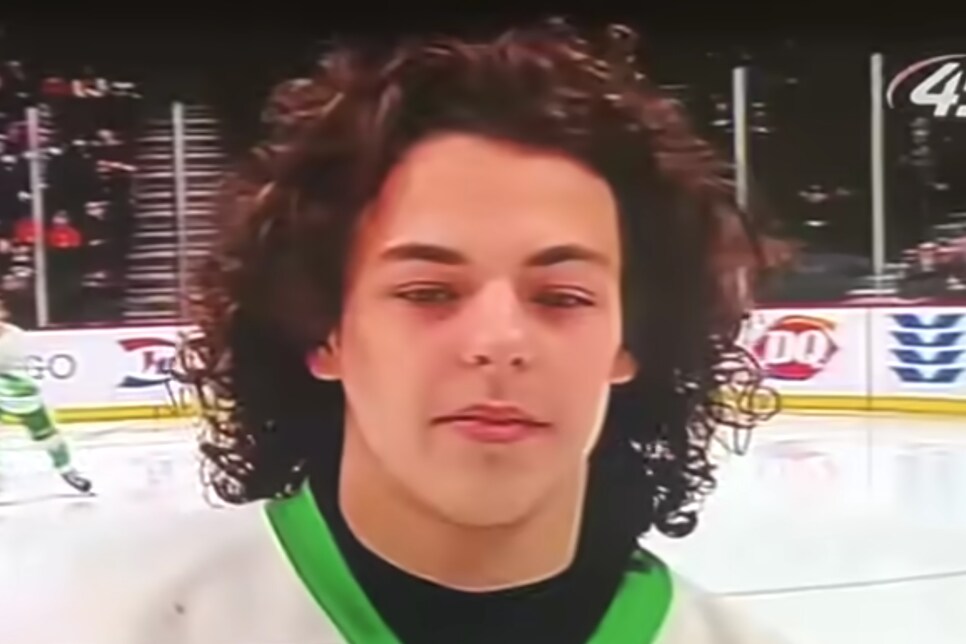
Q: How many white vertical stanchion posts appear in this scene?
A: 4